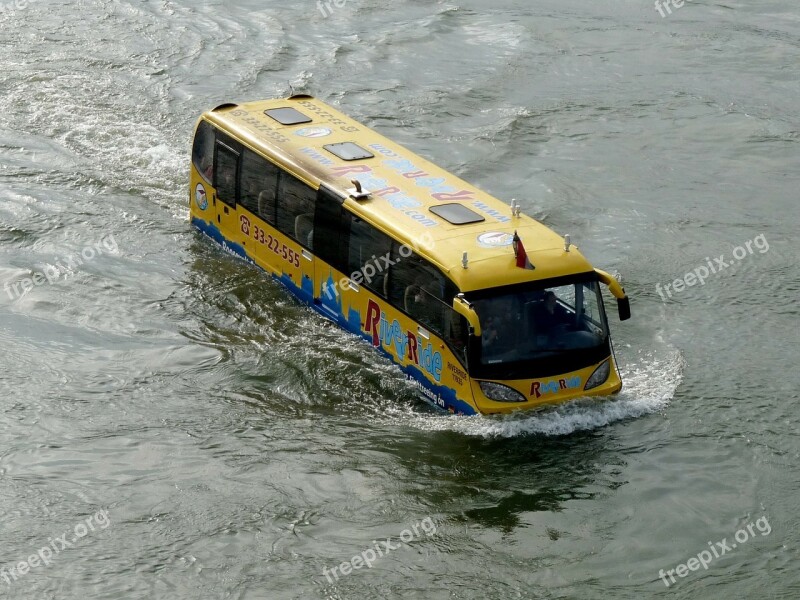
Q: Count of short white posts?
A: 4